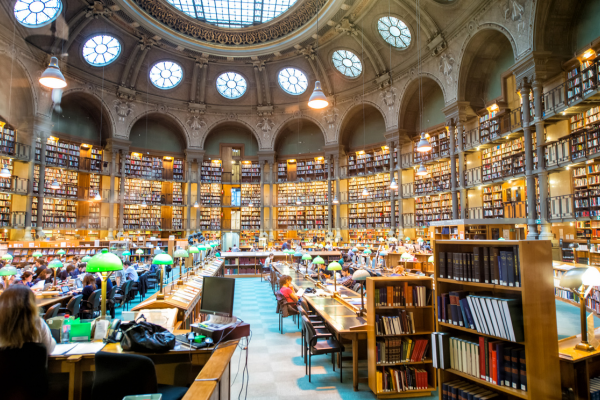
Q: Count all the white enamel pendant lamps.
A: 14